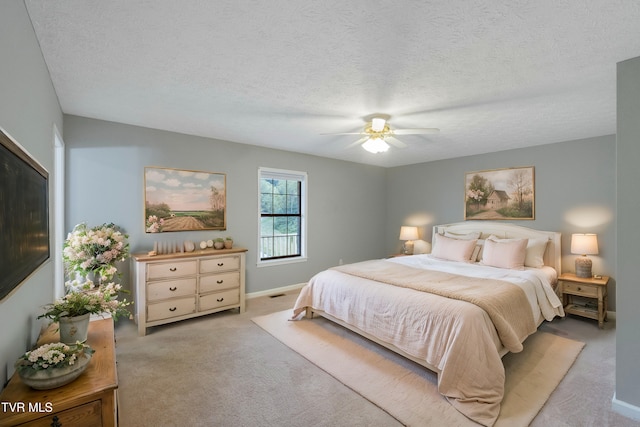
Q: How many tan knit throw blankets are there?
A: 1